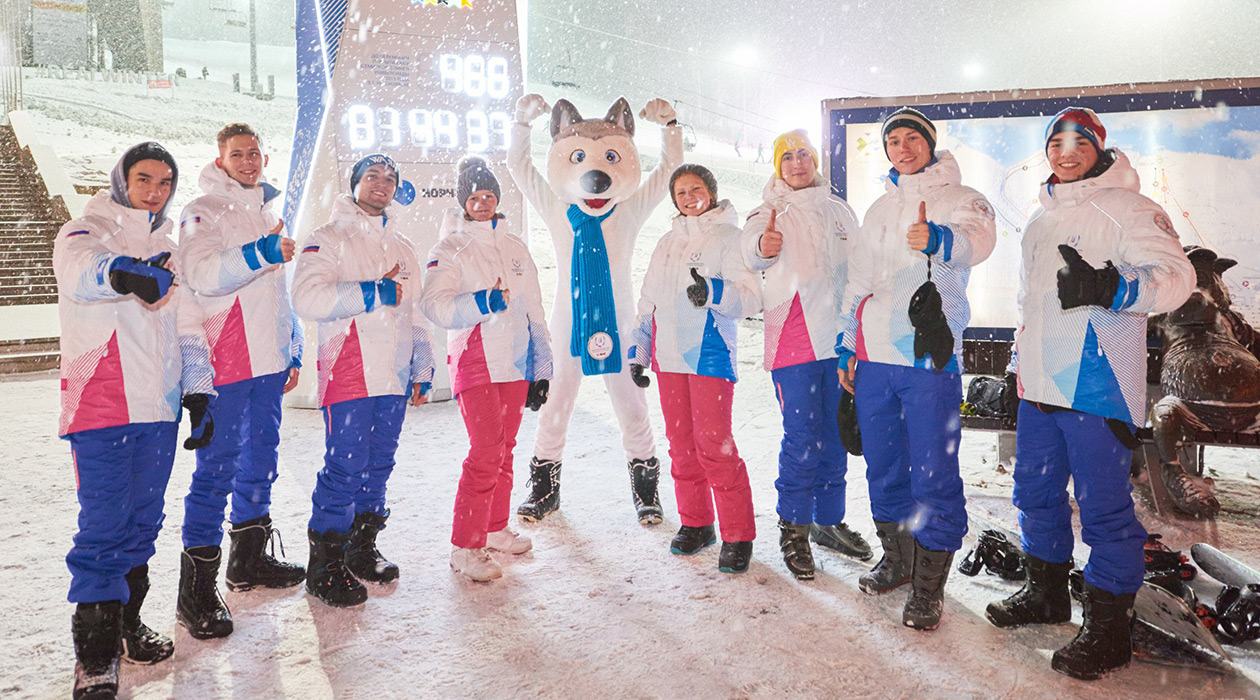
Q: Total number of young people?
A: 8